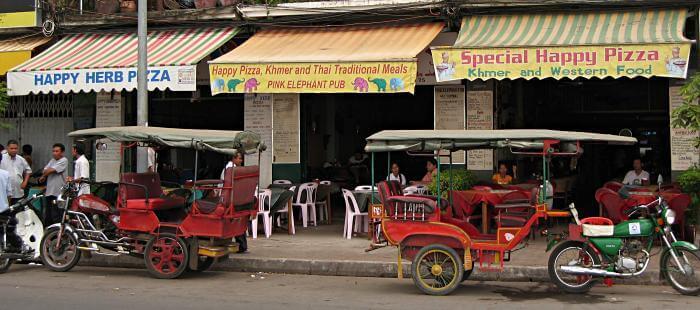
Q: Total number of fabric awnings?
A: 4